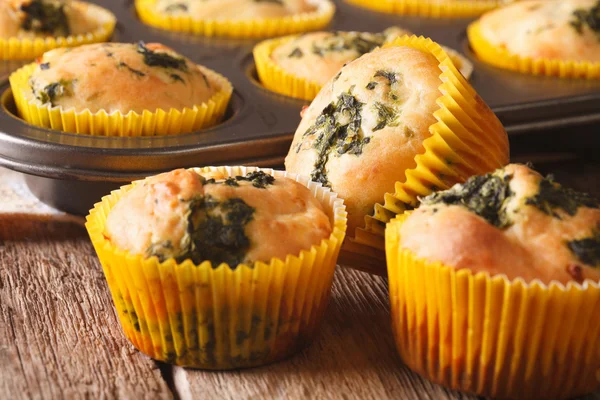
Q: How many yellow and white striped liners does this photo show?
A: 0